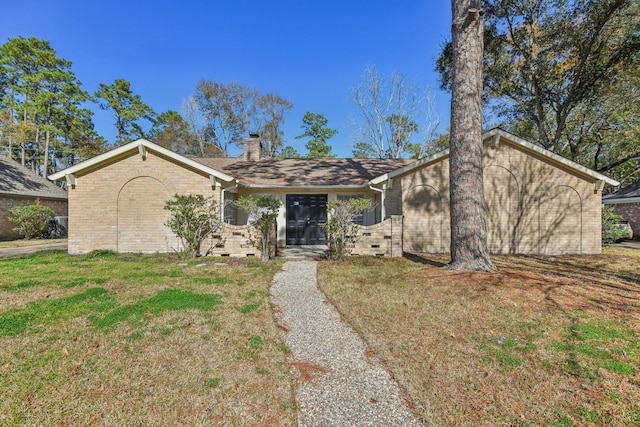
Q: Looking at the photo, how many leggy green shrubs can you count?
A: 3